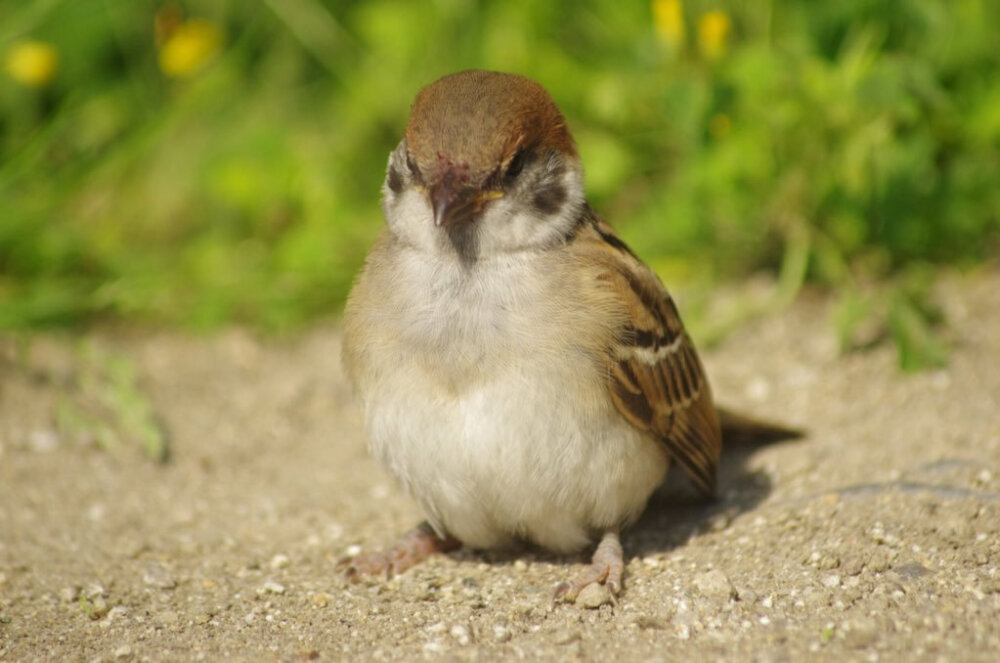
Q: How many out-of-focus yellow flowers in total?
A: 4